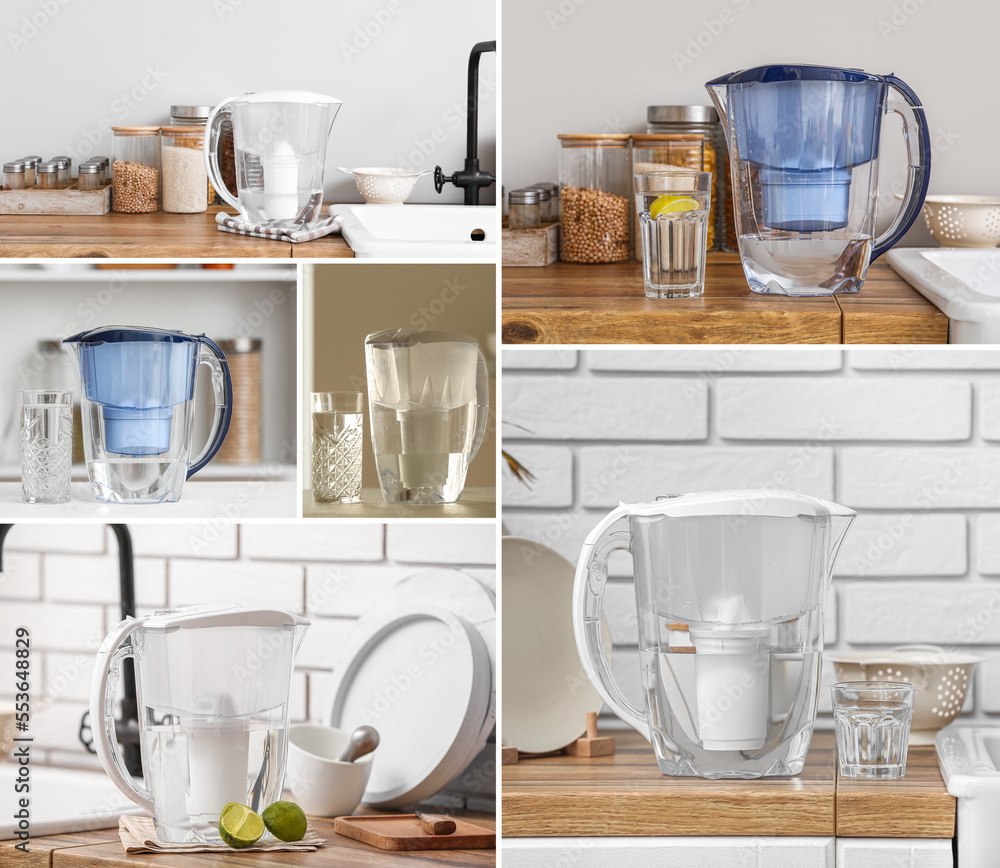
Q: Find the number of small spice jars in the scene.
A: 12